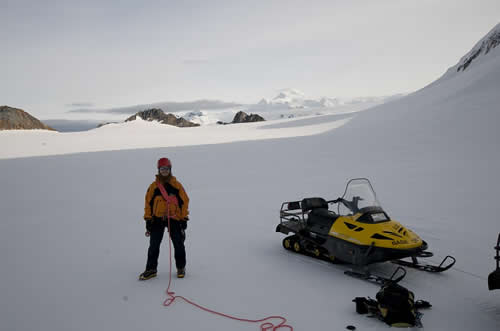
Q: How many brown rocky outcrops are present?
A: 3